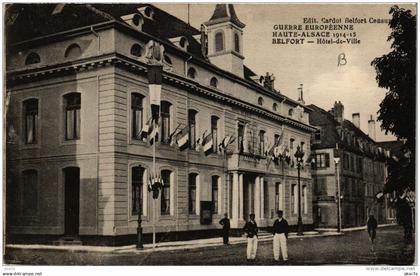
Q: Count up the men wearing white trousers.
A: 2